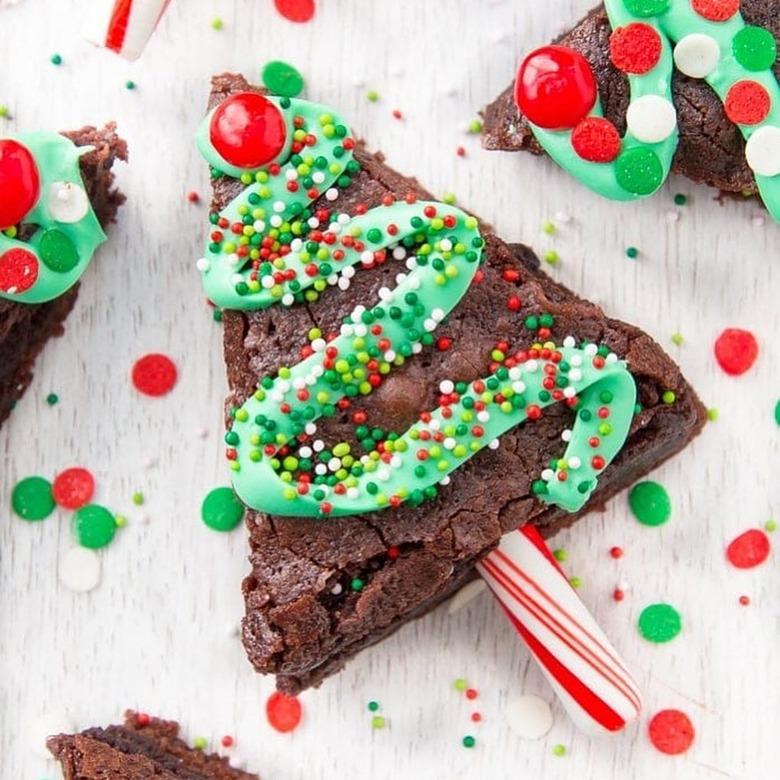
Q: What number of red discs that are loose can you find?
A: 7